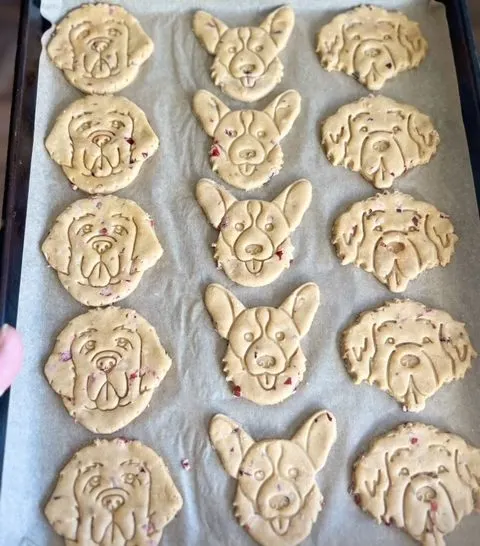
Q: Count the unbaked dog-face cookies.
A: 15